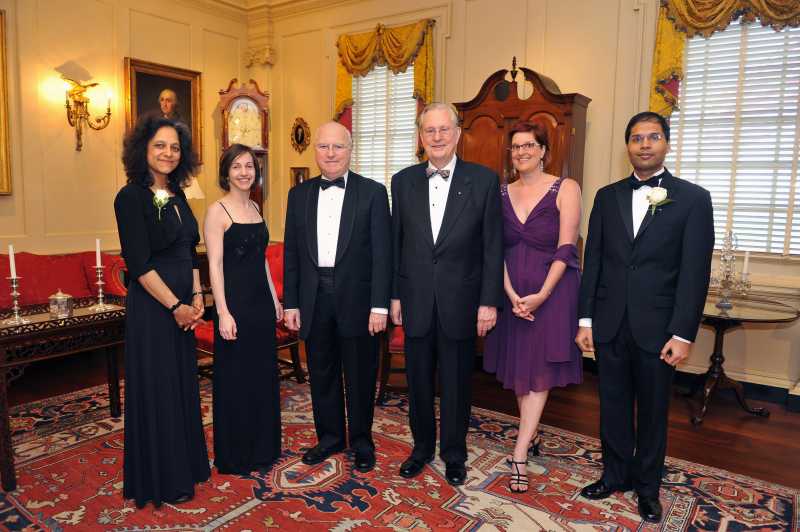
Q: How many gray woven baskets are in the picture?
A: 0